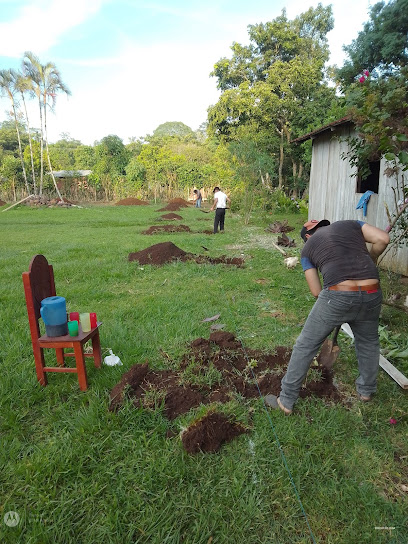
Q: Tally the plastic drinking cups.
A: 4